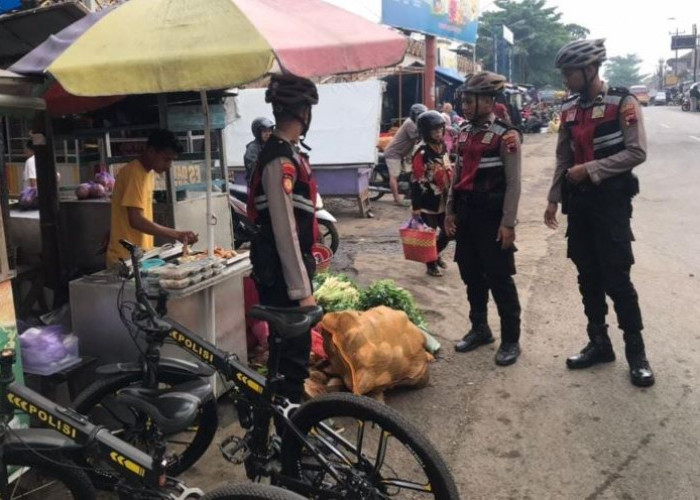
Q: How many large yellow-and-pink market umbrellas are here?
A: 1